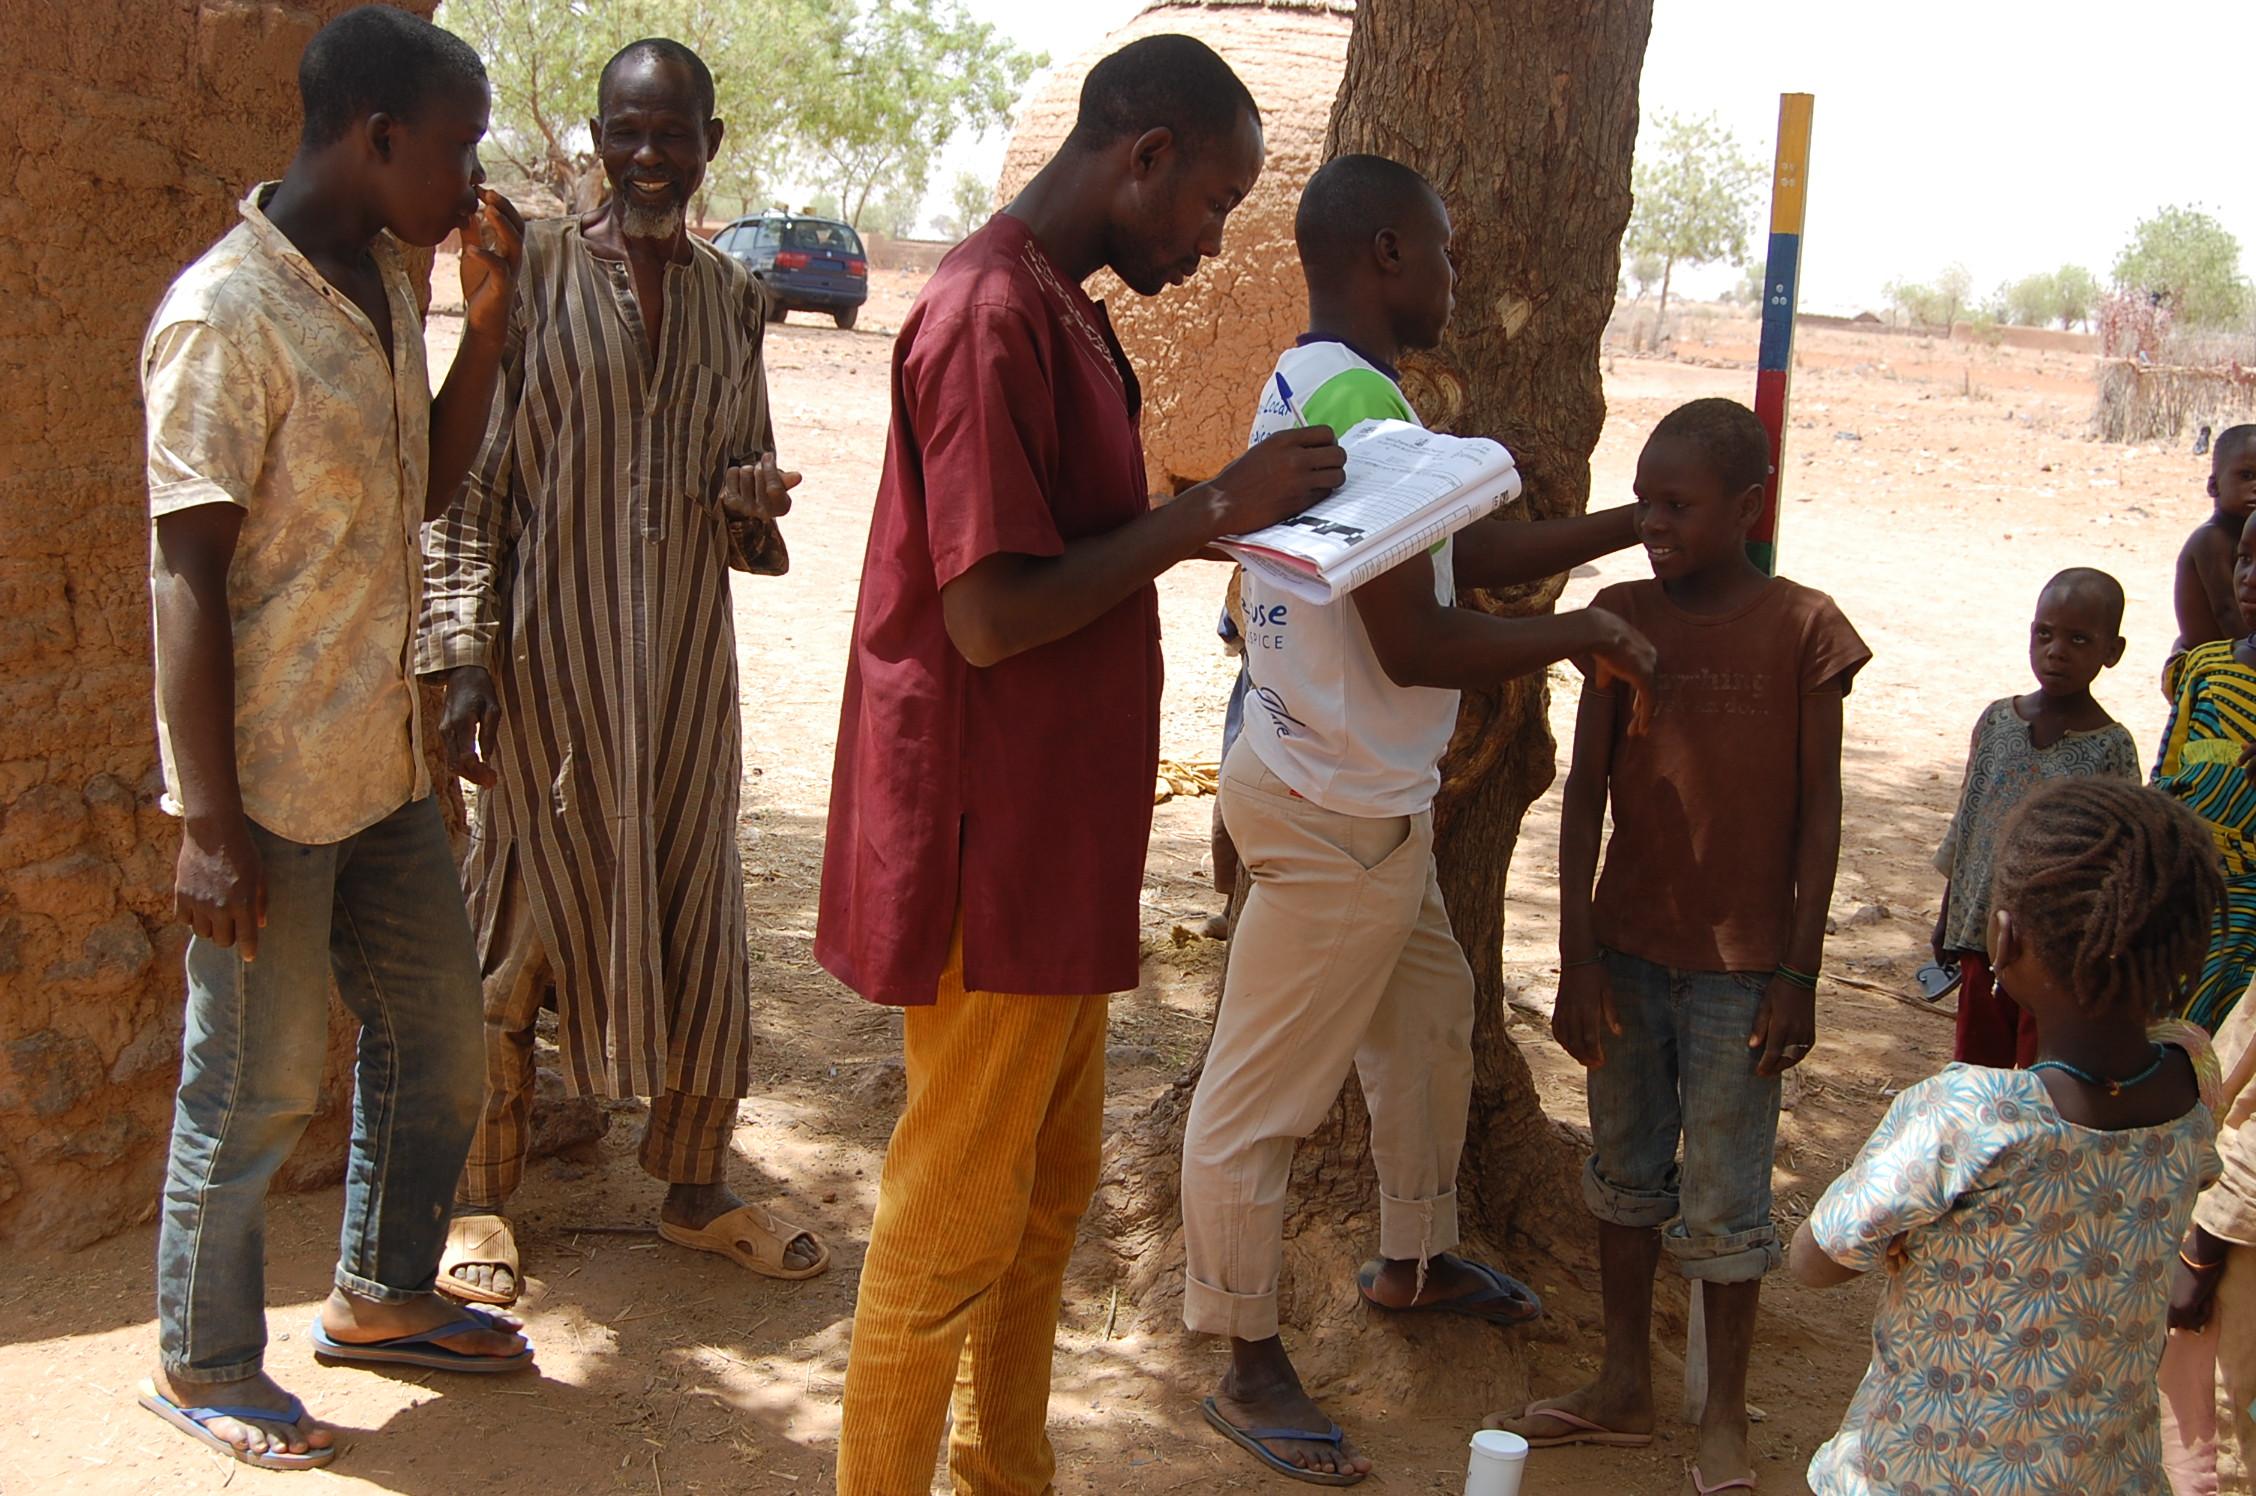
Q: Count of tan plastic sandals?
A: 2